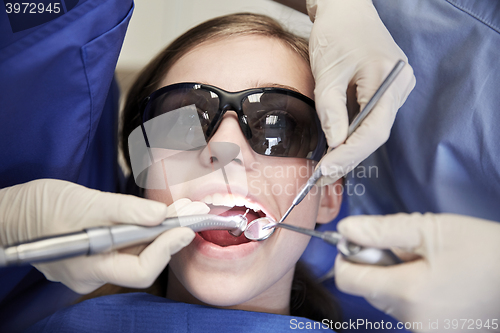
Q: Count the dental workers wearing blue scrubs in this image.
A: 2